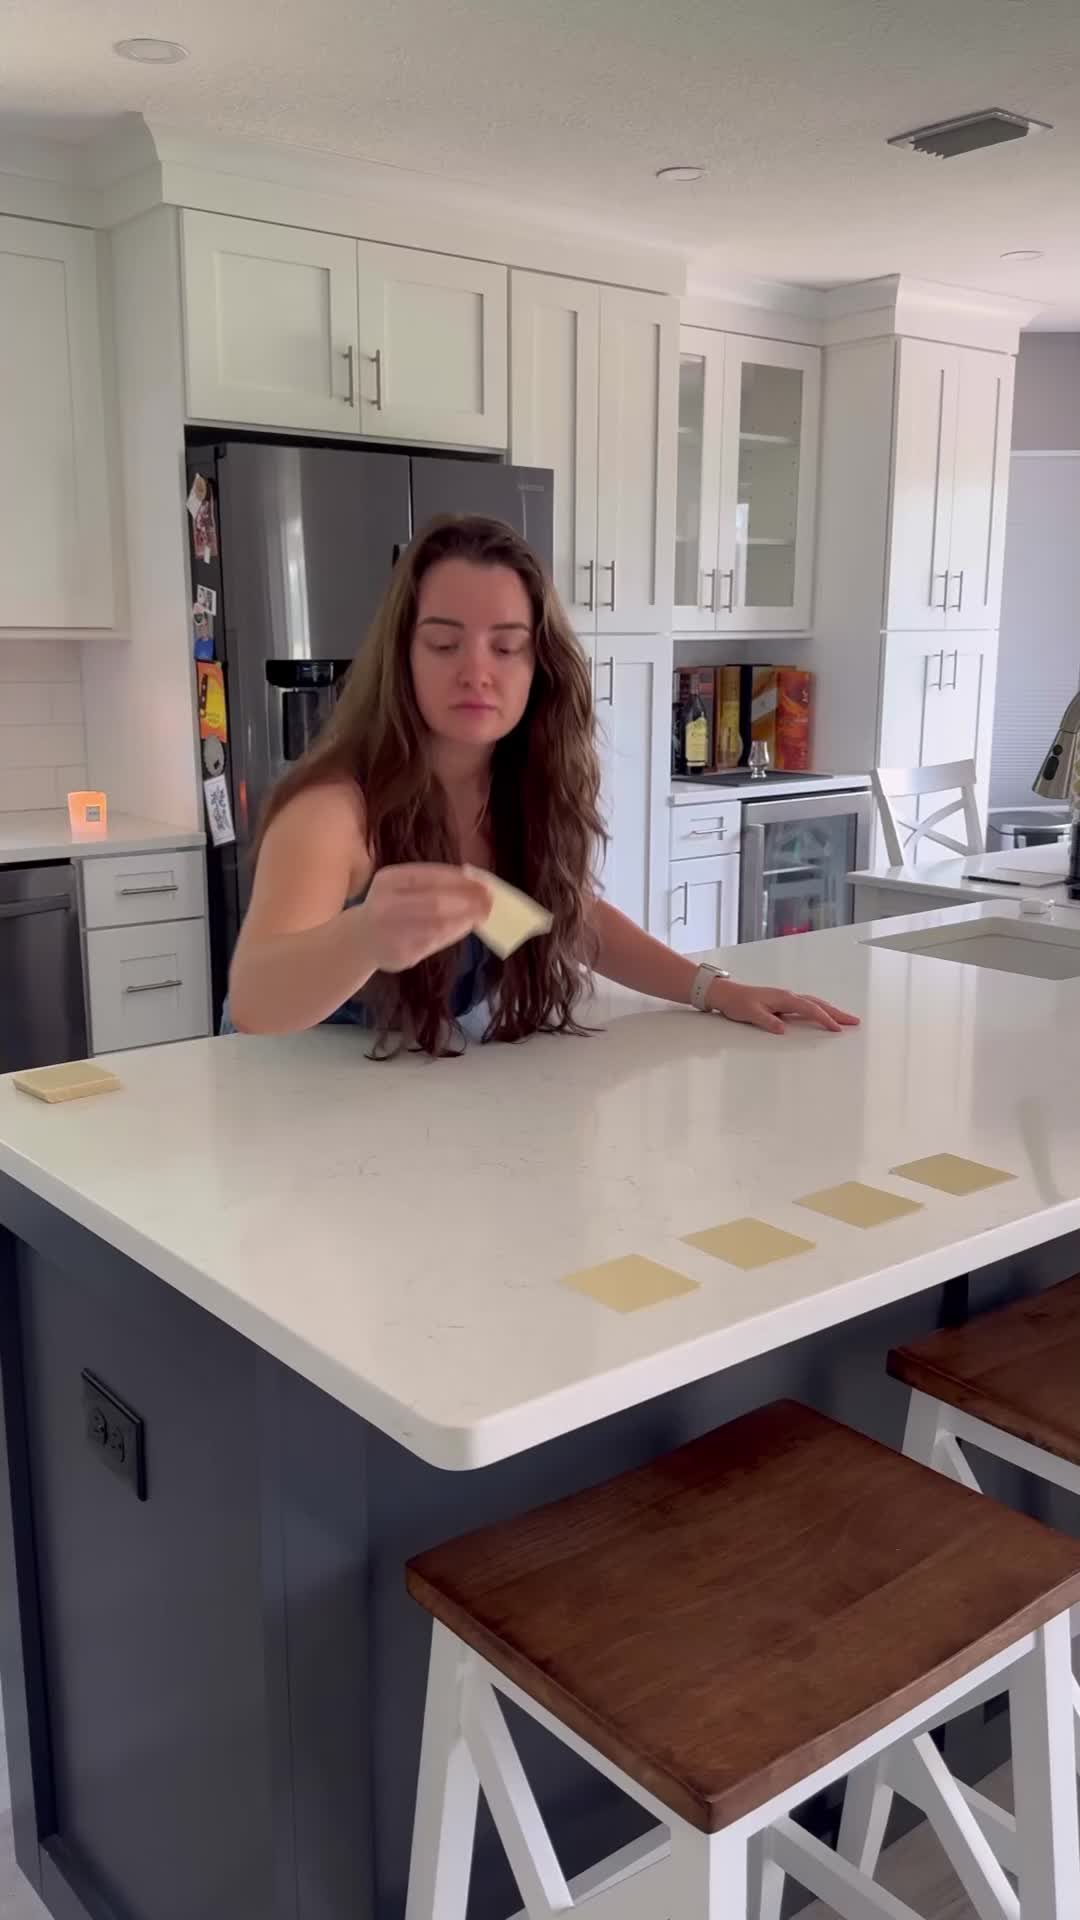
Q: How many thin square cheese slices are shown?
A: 5